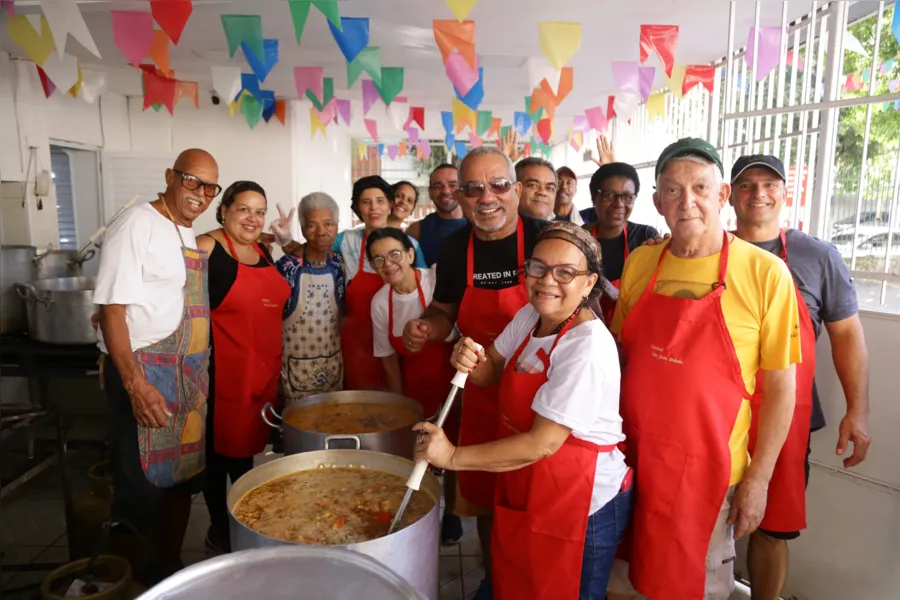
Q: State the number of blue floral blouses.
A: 1